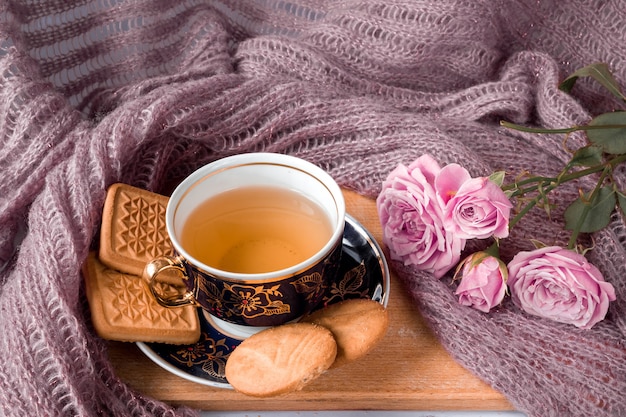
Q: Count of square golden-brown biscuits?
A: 2